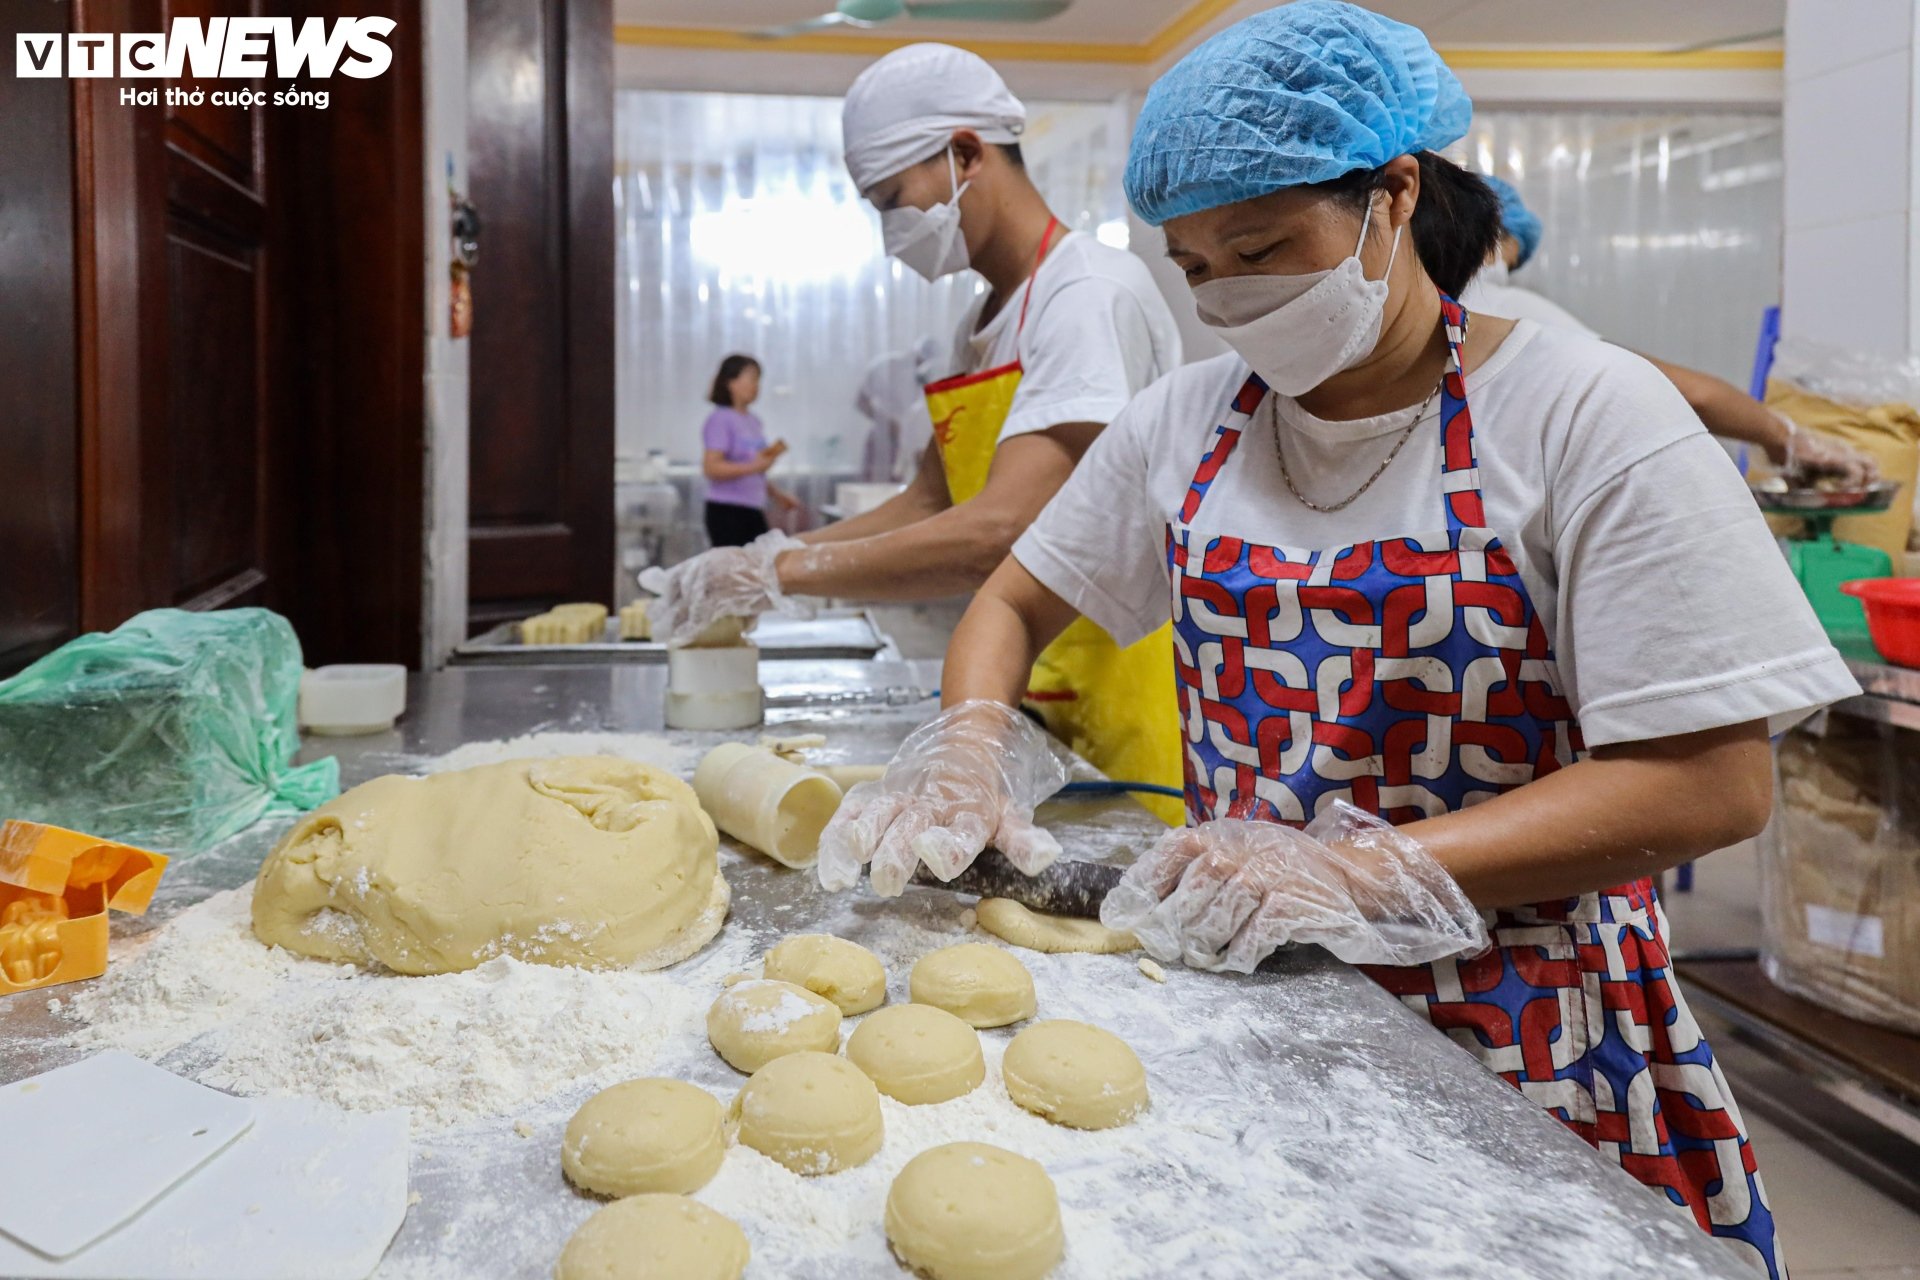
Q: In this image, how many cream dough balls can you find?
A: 9